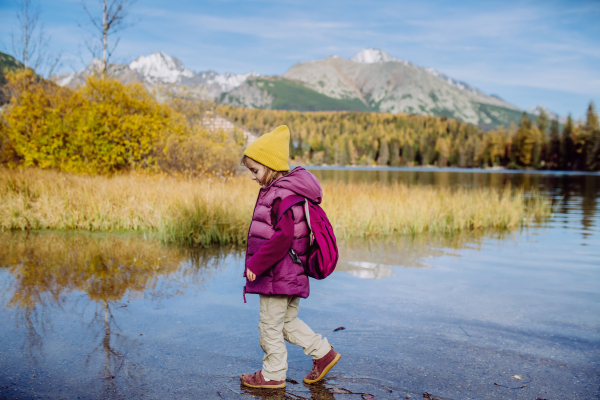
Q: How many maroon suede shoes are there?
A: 2